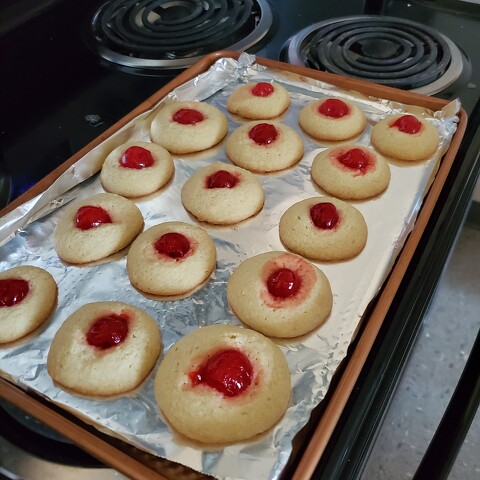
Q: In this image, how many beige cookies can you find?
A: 15